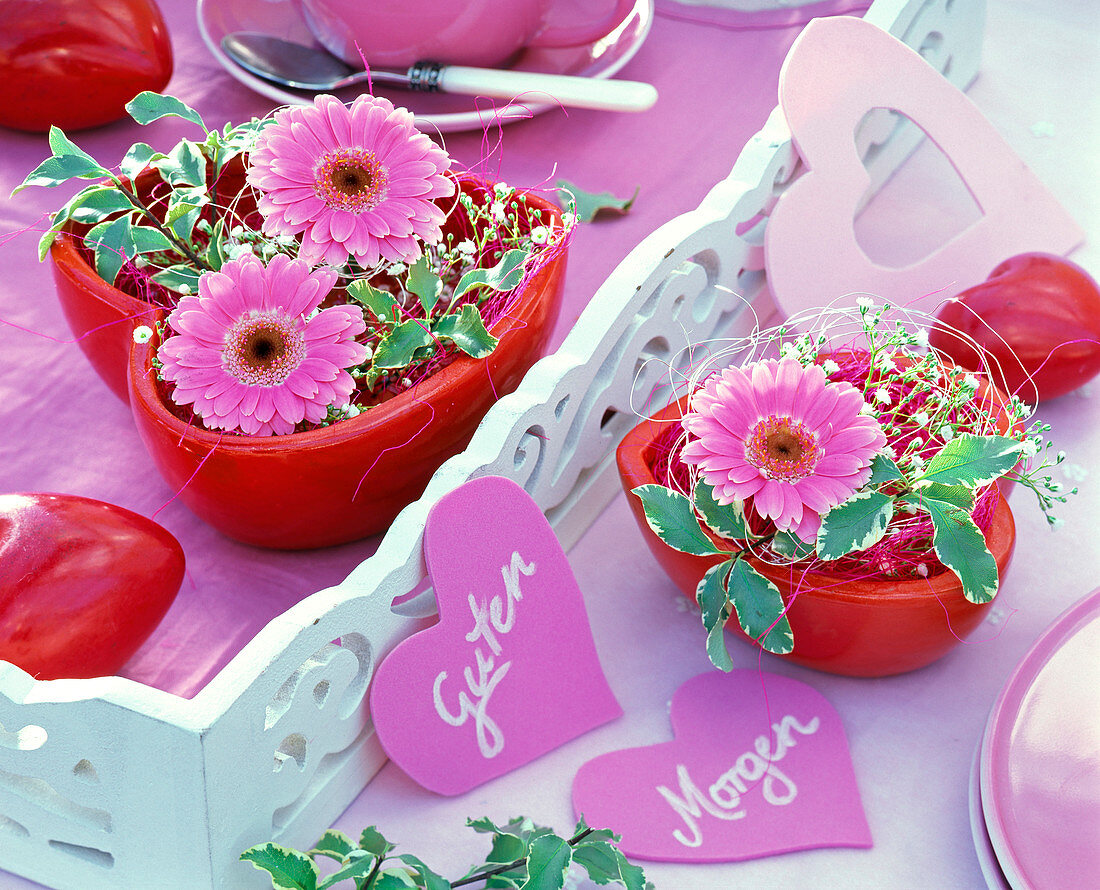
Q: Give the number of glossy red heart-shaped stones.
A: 3